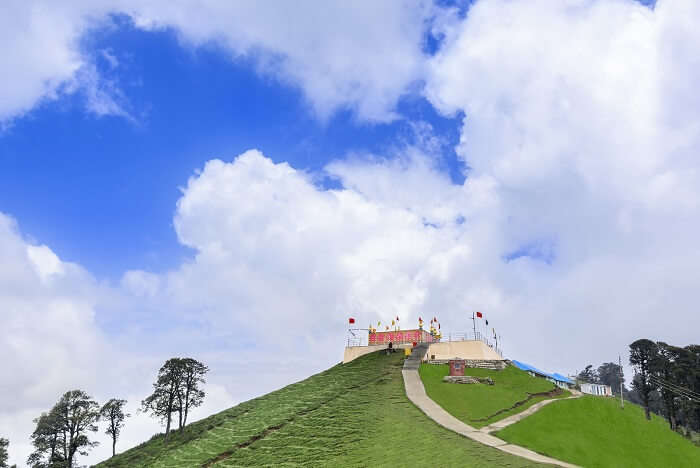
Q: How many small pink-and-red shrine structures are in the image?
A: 1